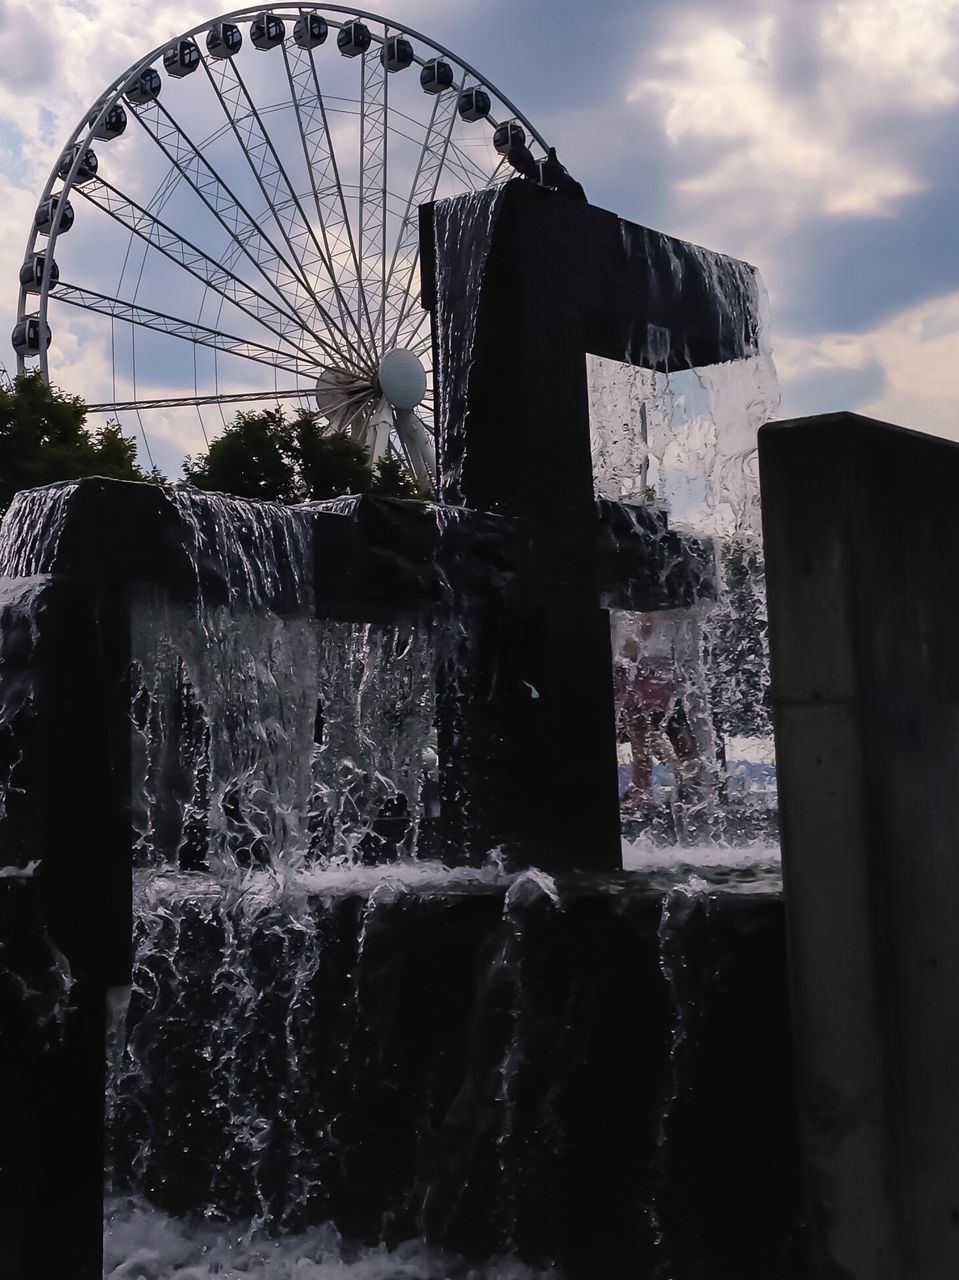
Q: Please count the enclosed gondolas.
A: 15